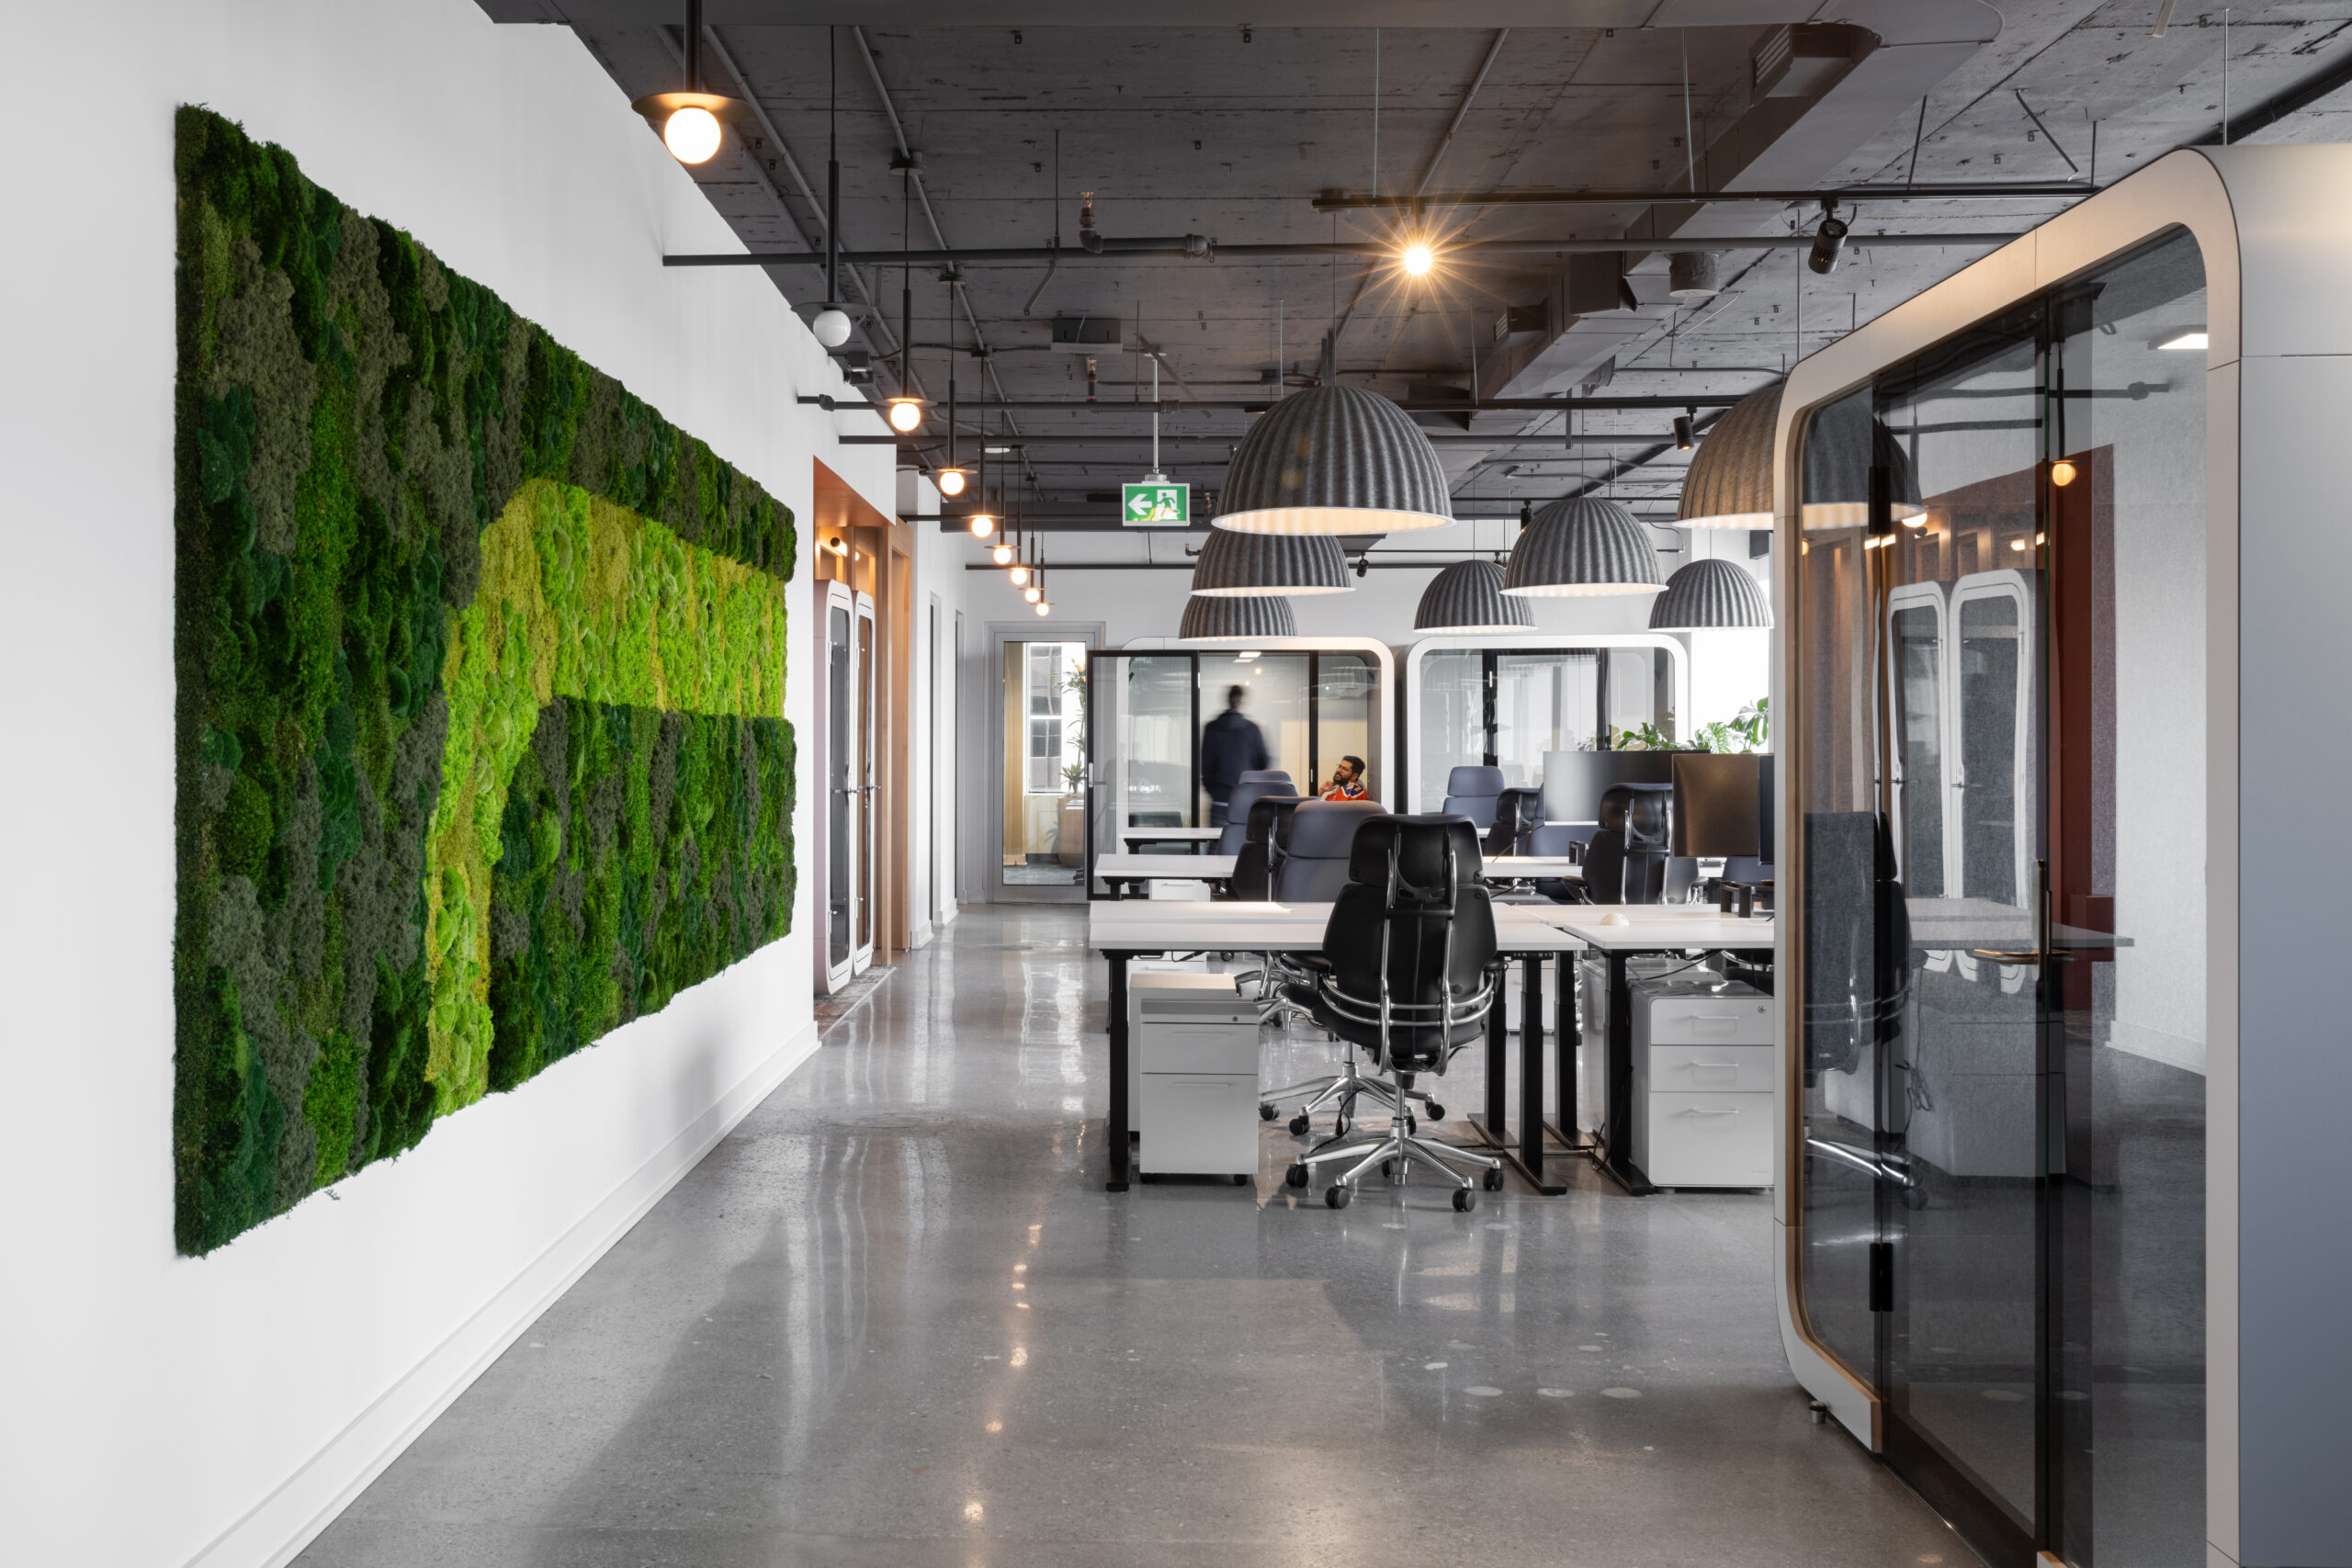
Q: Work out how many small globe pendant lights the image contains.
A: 9